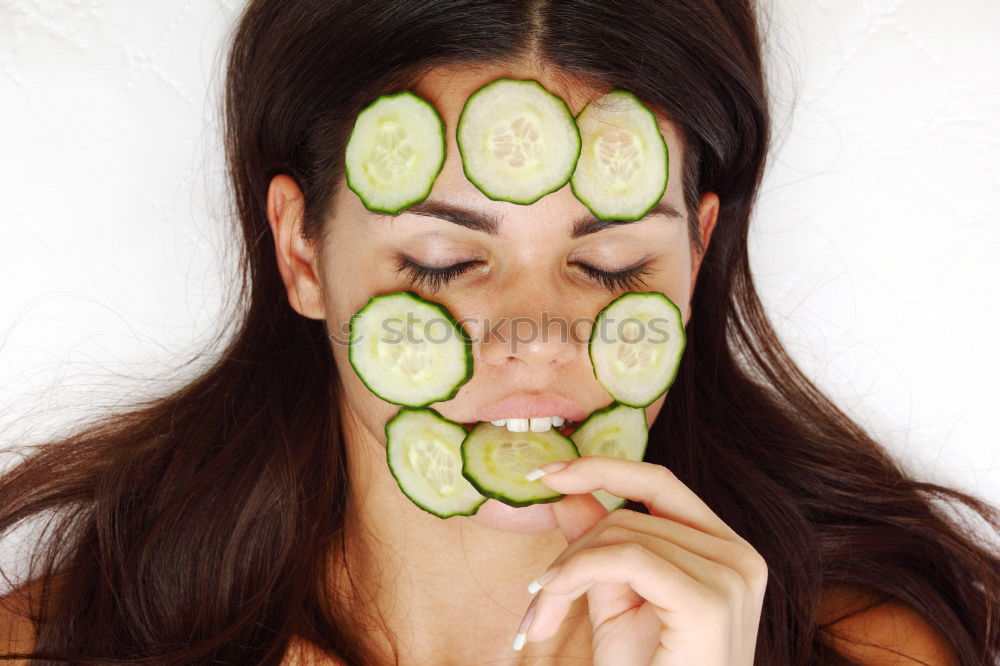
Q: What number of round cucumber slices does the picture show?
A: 8